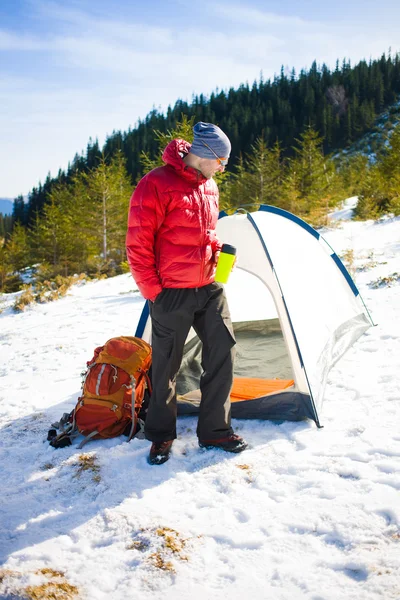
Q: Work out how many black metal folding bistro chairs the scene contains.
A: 0